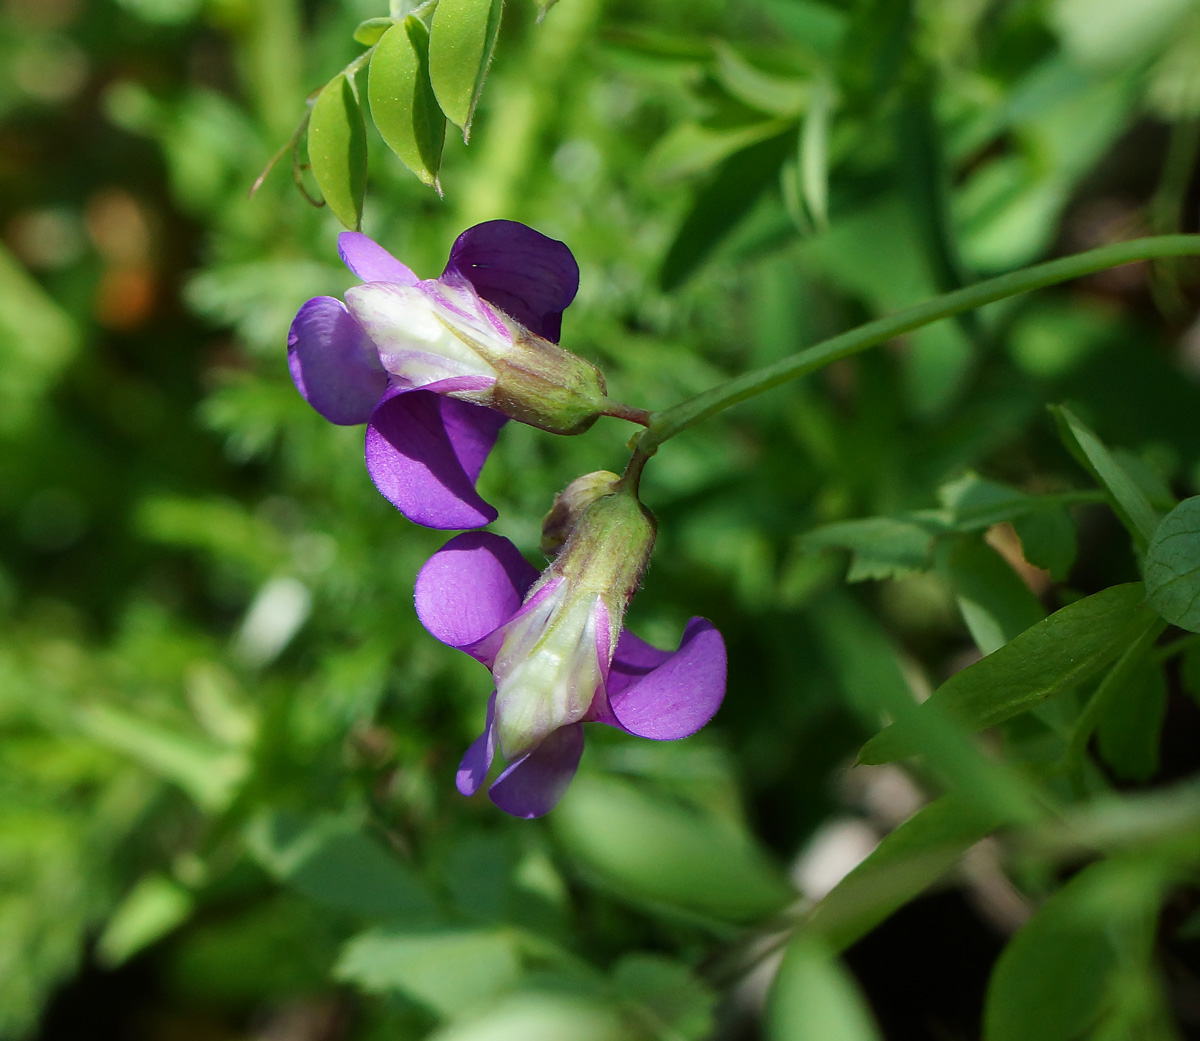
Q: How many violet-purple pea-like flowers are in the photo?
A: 2